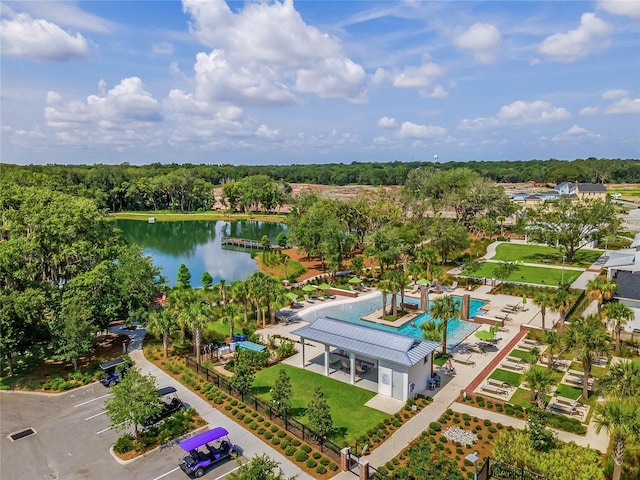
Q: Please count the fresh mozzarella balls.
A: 0